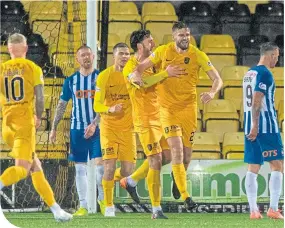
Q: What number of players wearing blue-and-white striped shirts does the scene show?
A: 2